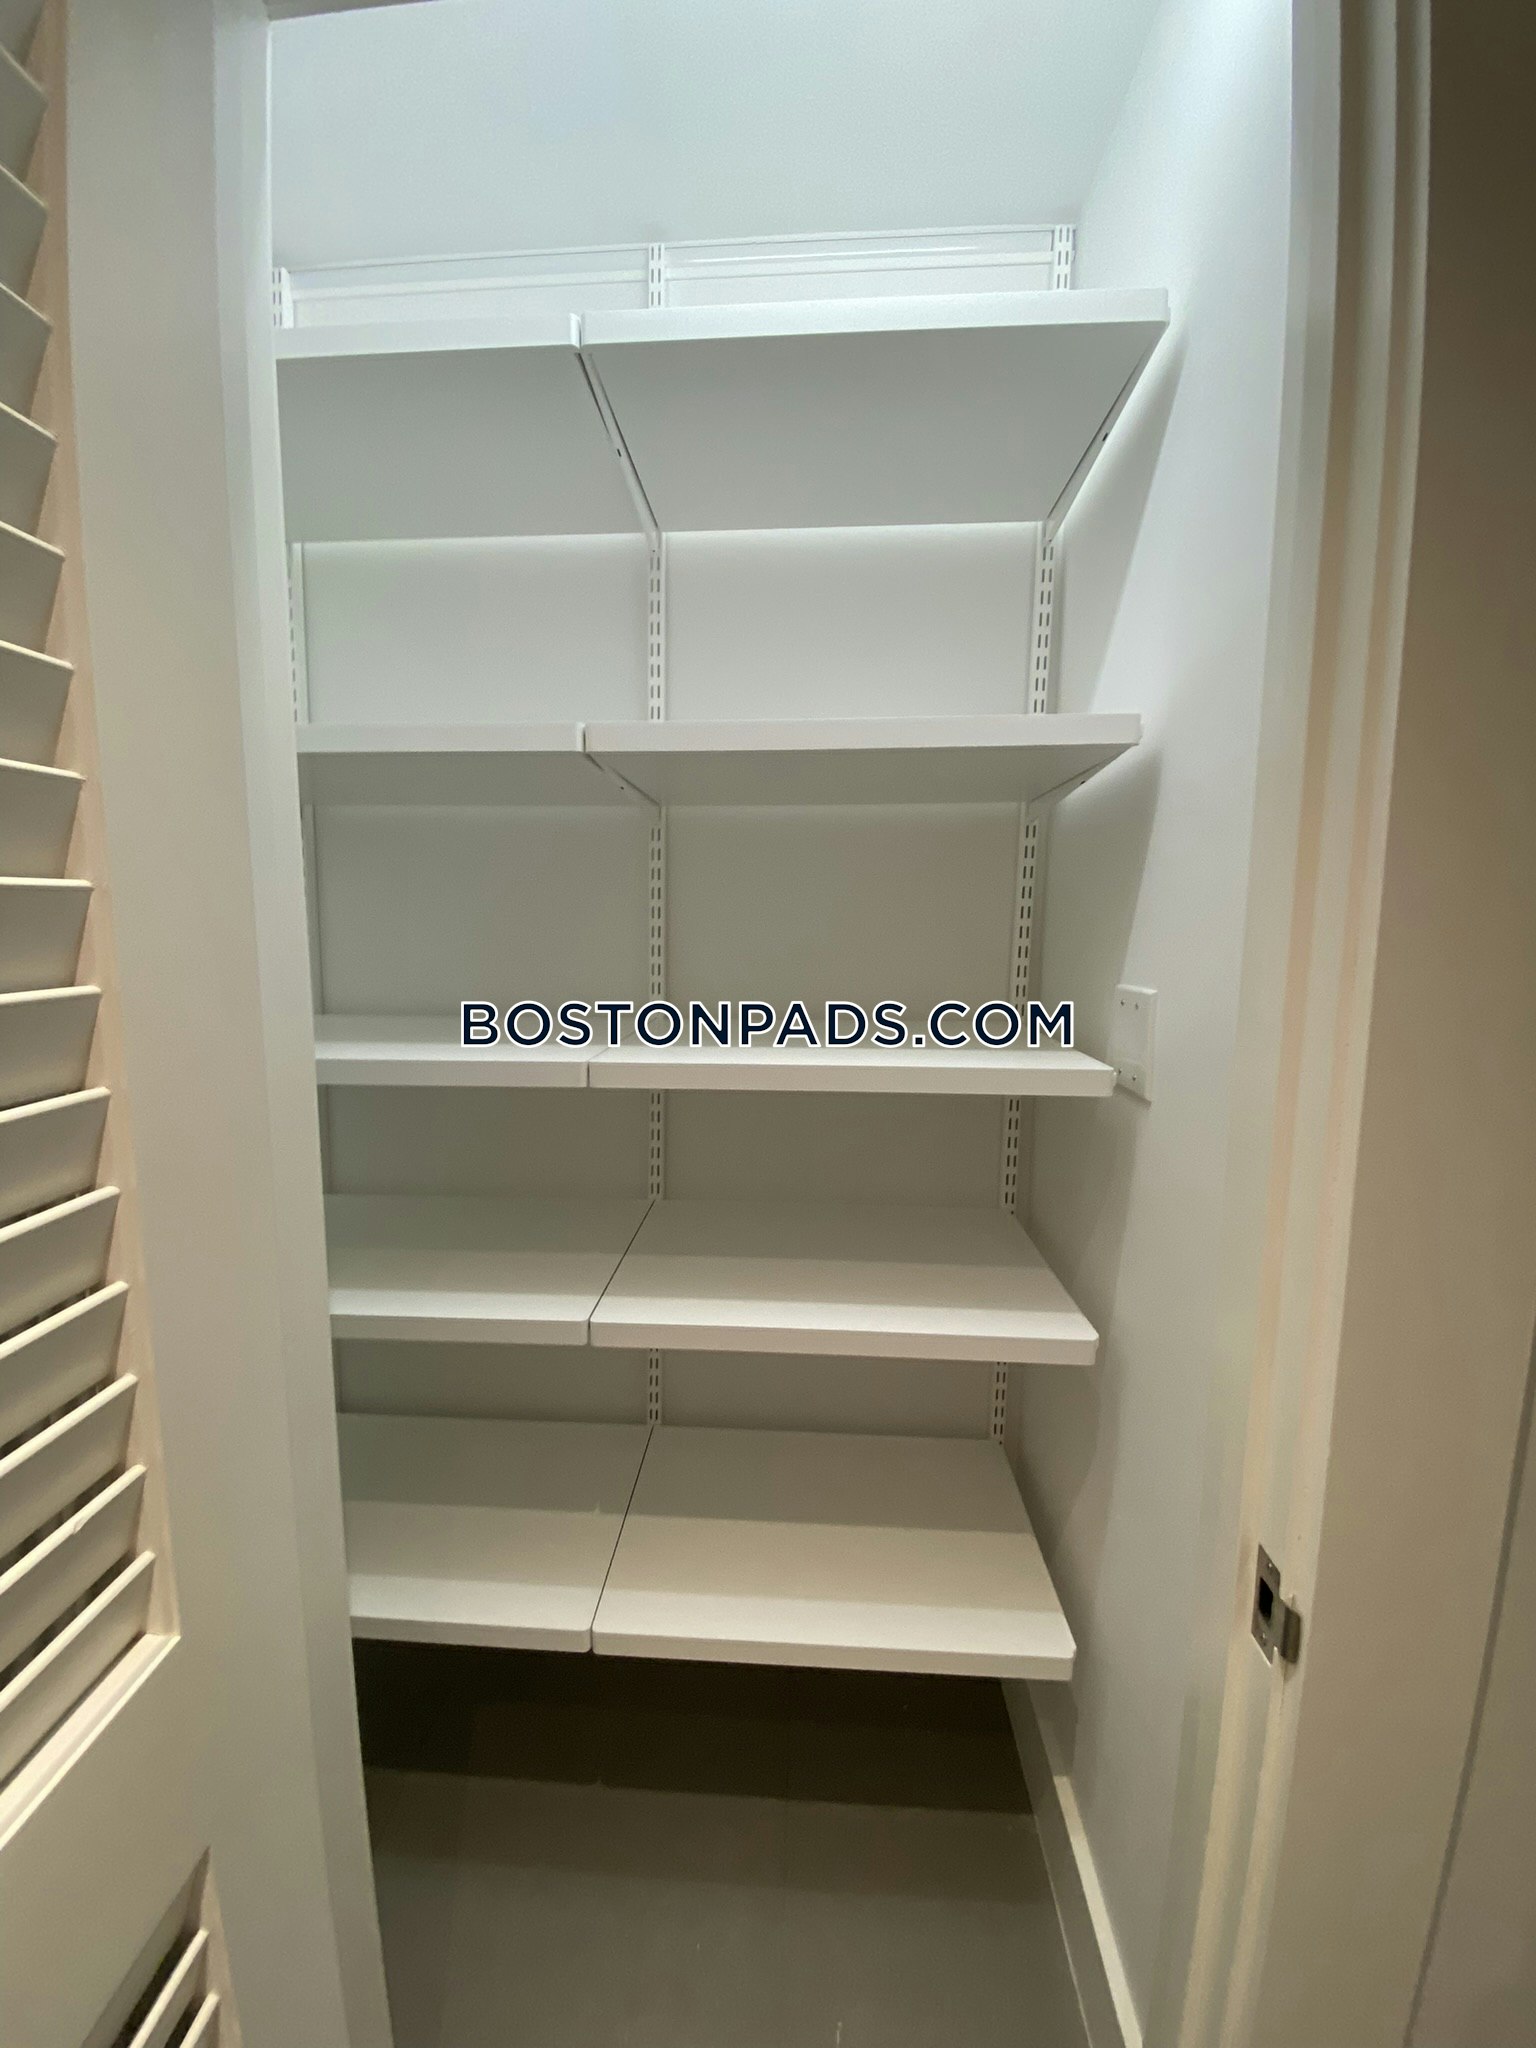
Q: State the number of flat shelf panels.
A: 10